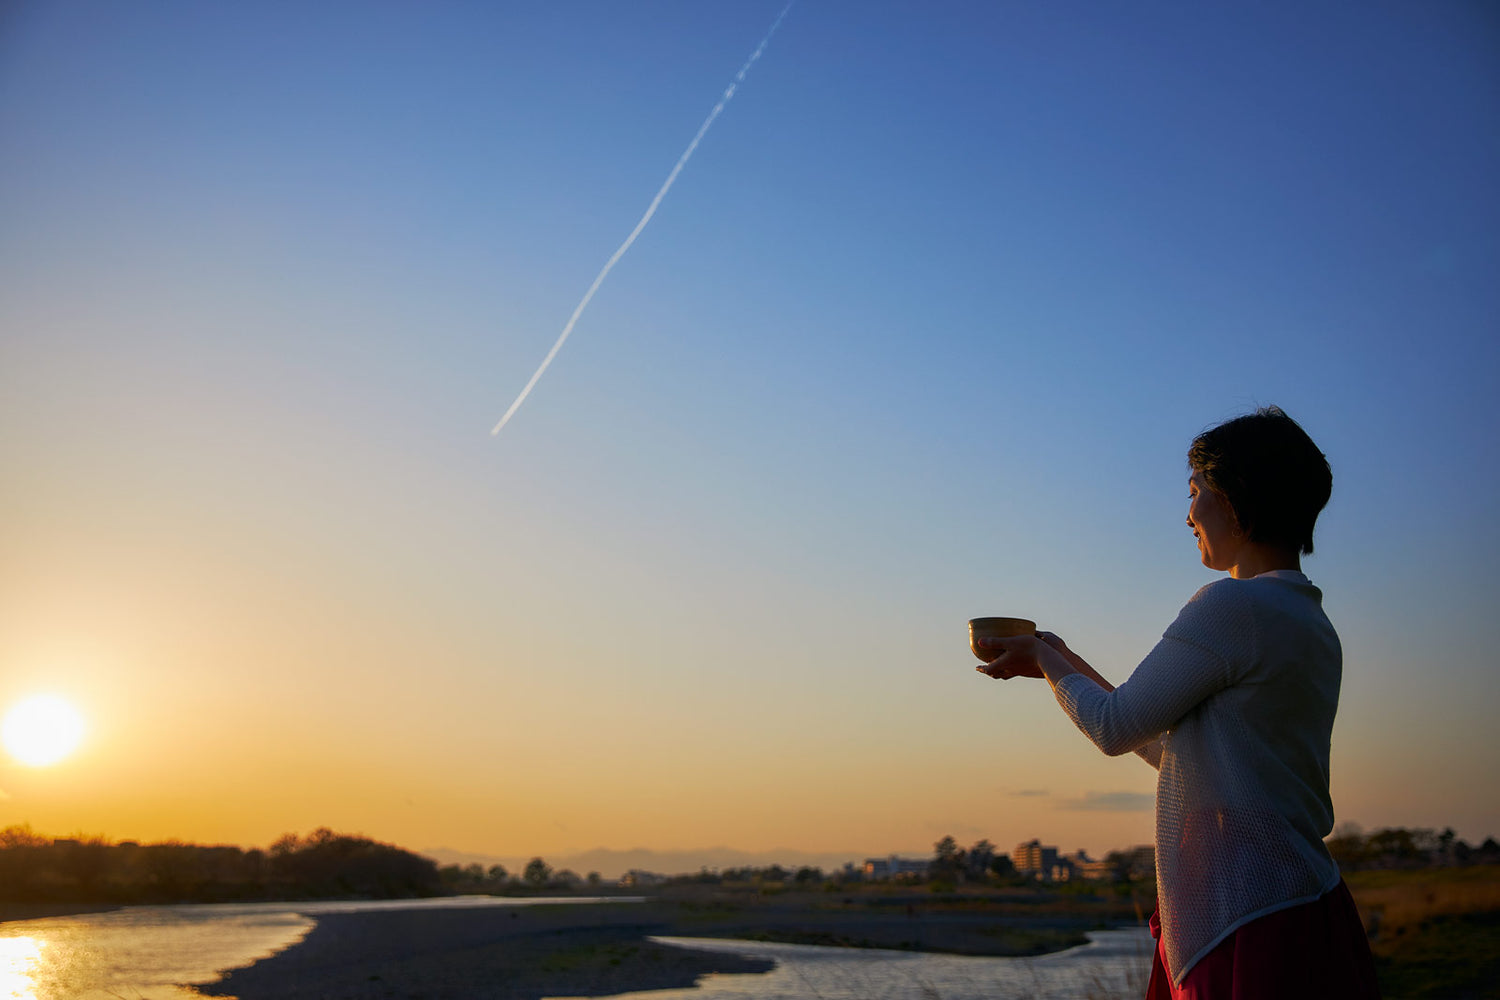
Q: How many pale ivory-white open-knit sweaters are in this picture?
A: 1